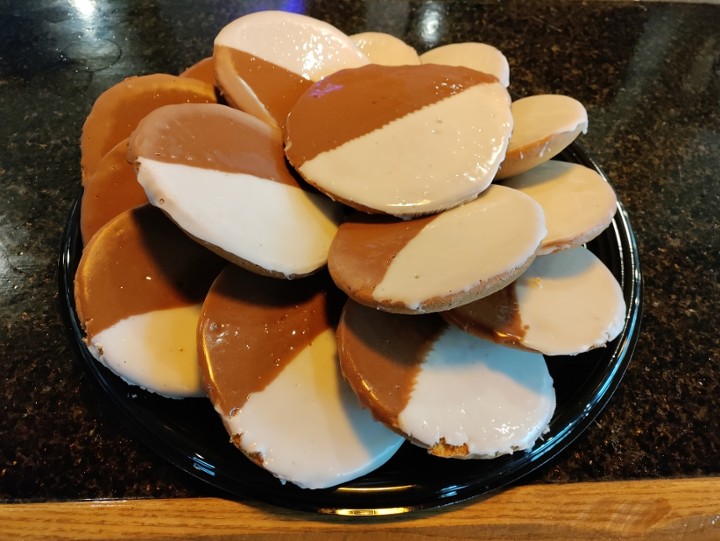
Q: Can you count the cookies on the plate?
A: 15